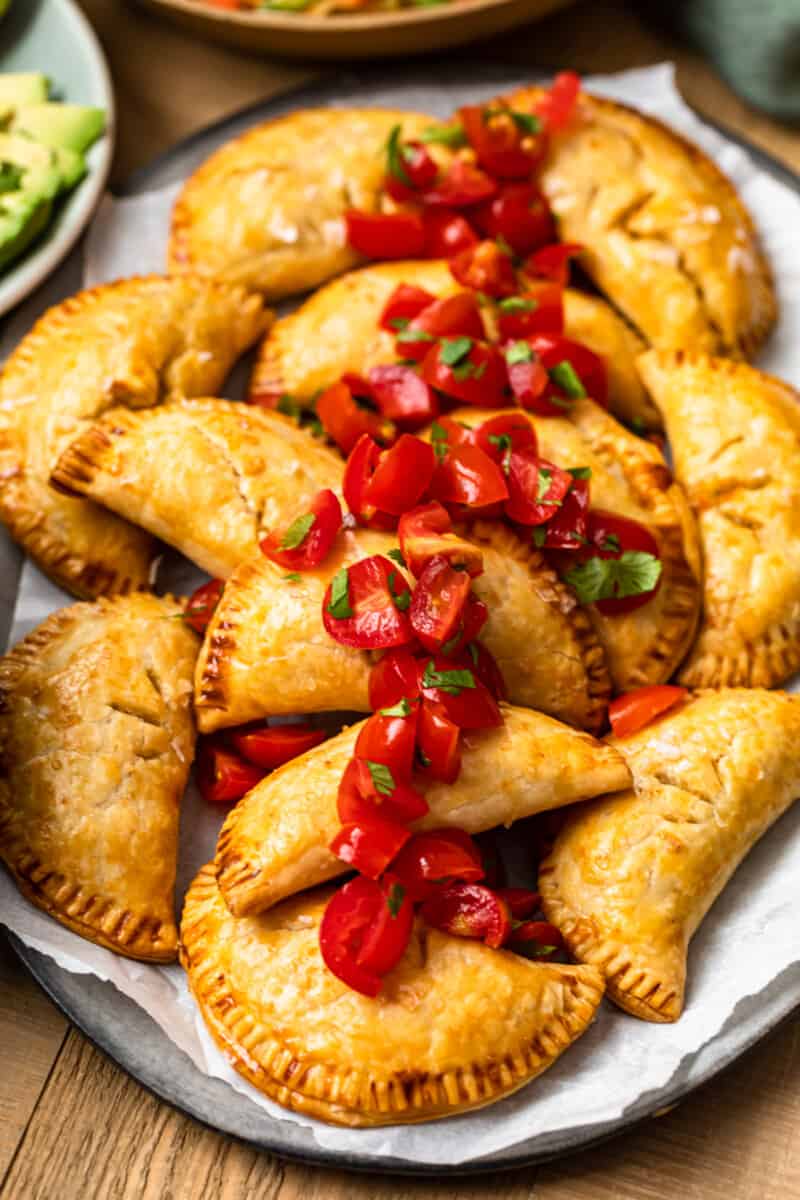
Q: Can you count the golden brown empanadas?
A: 12